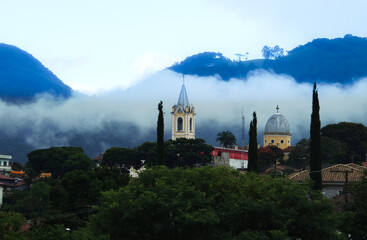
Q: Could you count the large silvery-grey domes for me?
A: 1